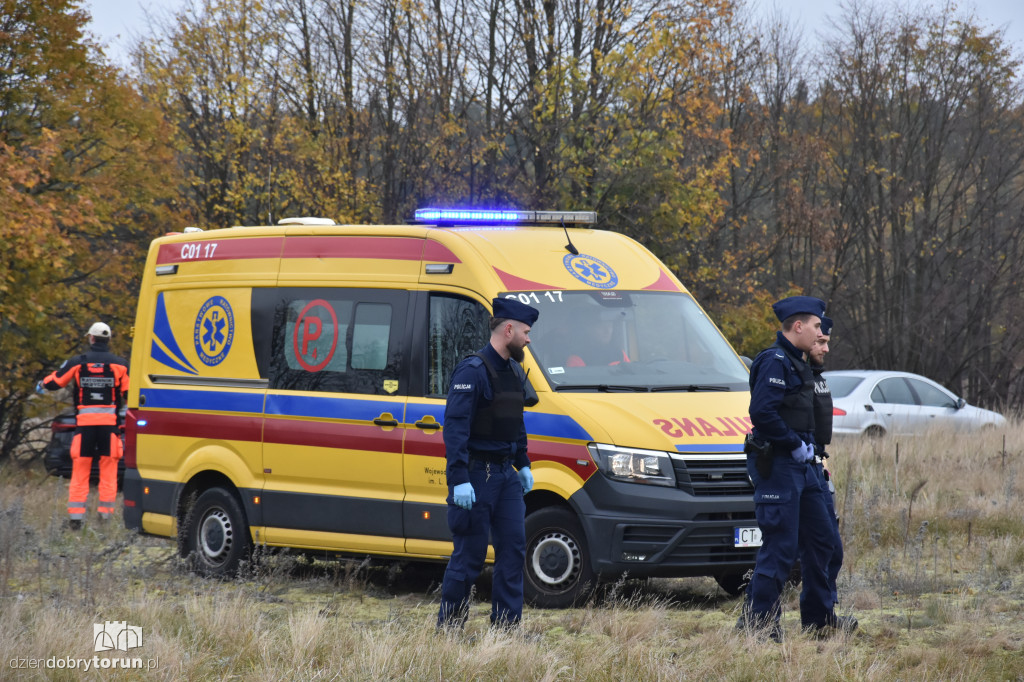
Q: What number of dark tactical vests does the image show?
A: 3